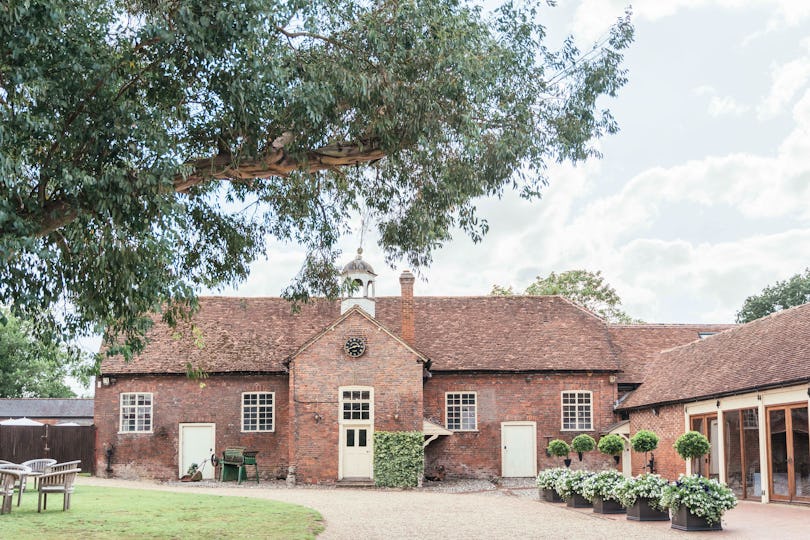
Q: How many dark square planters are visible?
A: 5